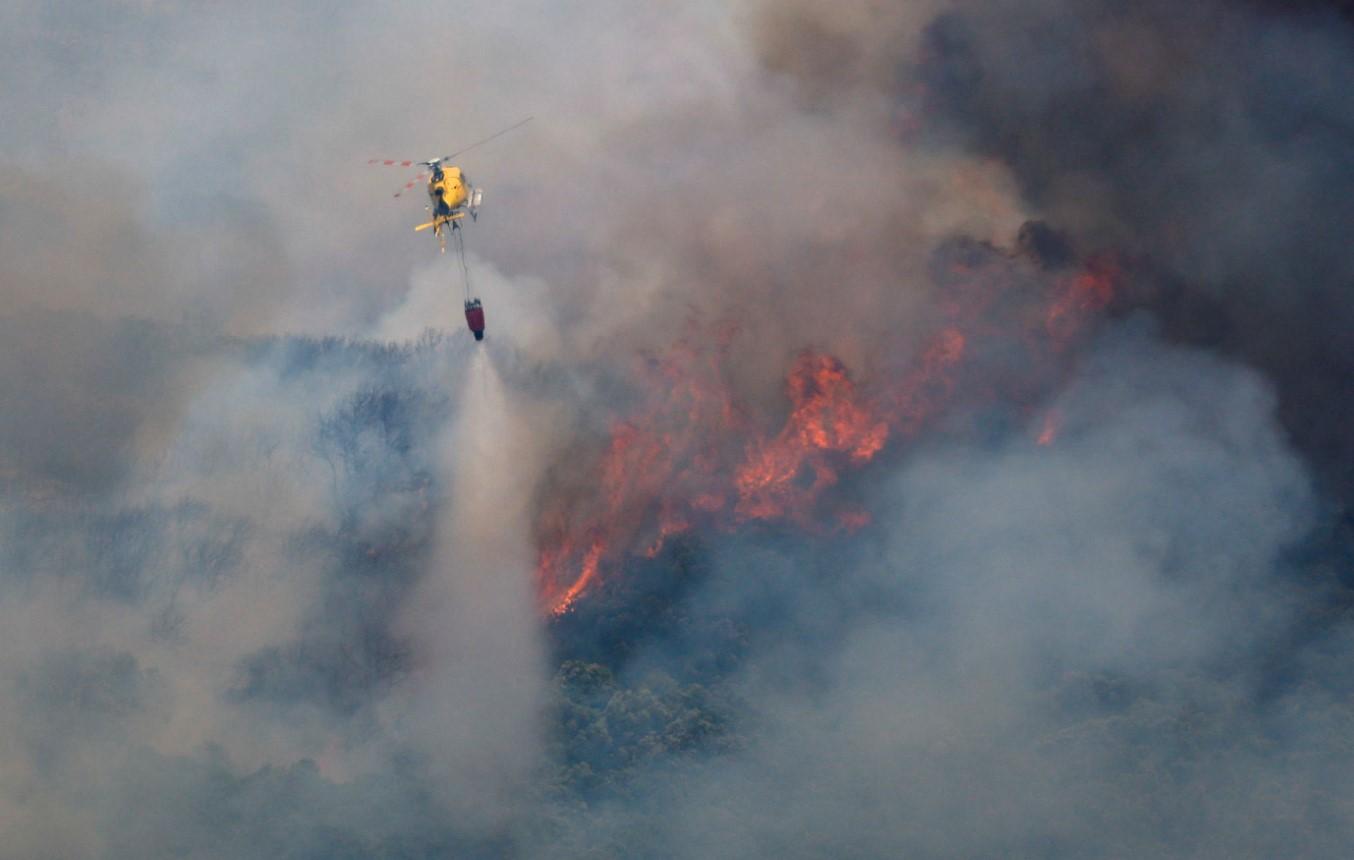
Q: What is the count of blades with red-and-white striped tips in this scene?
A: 2